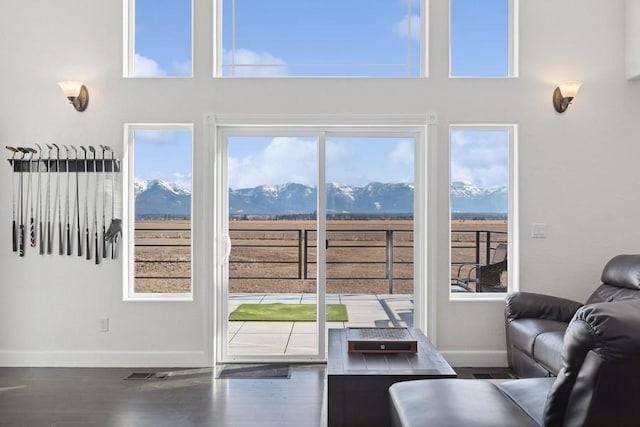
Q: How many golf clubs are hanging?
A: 12